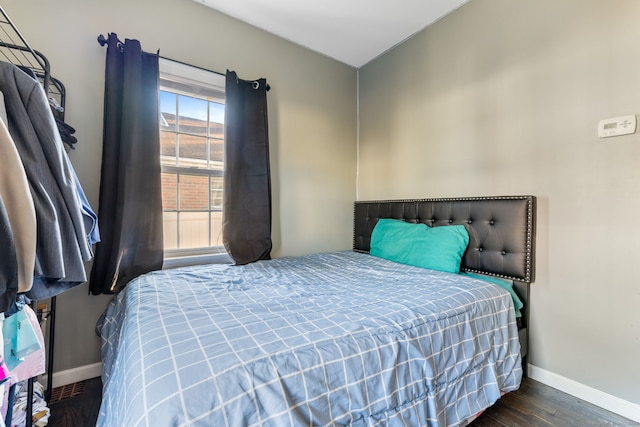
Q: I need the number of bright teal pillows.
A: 1